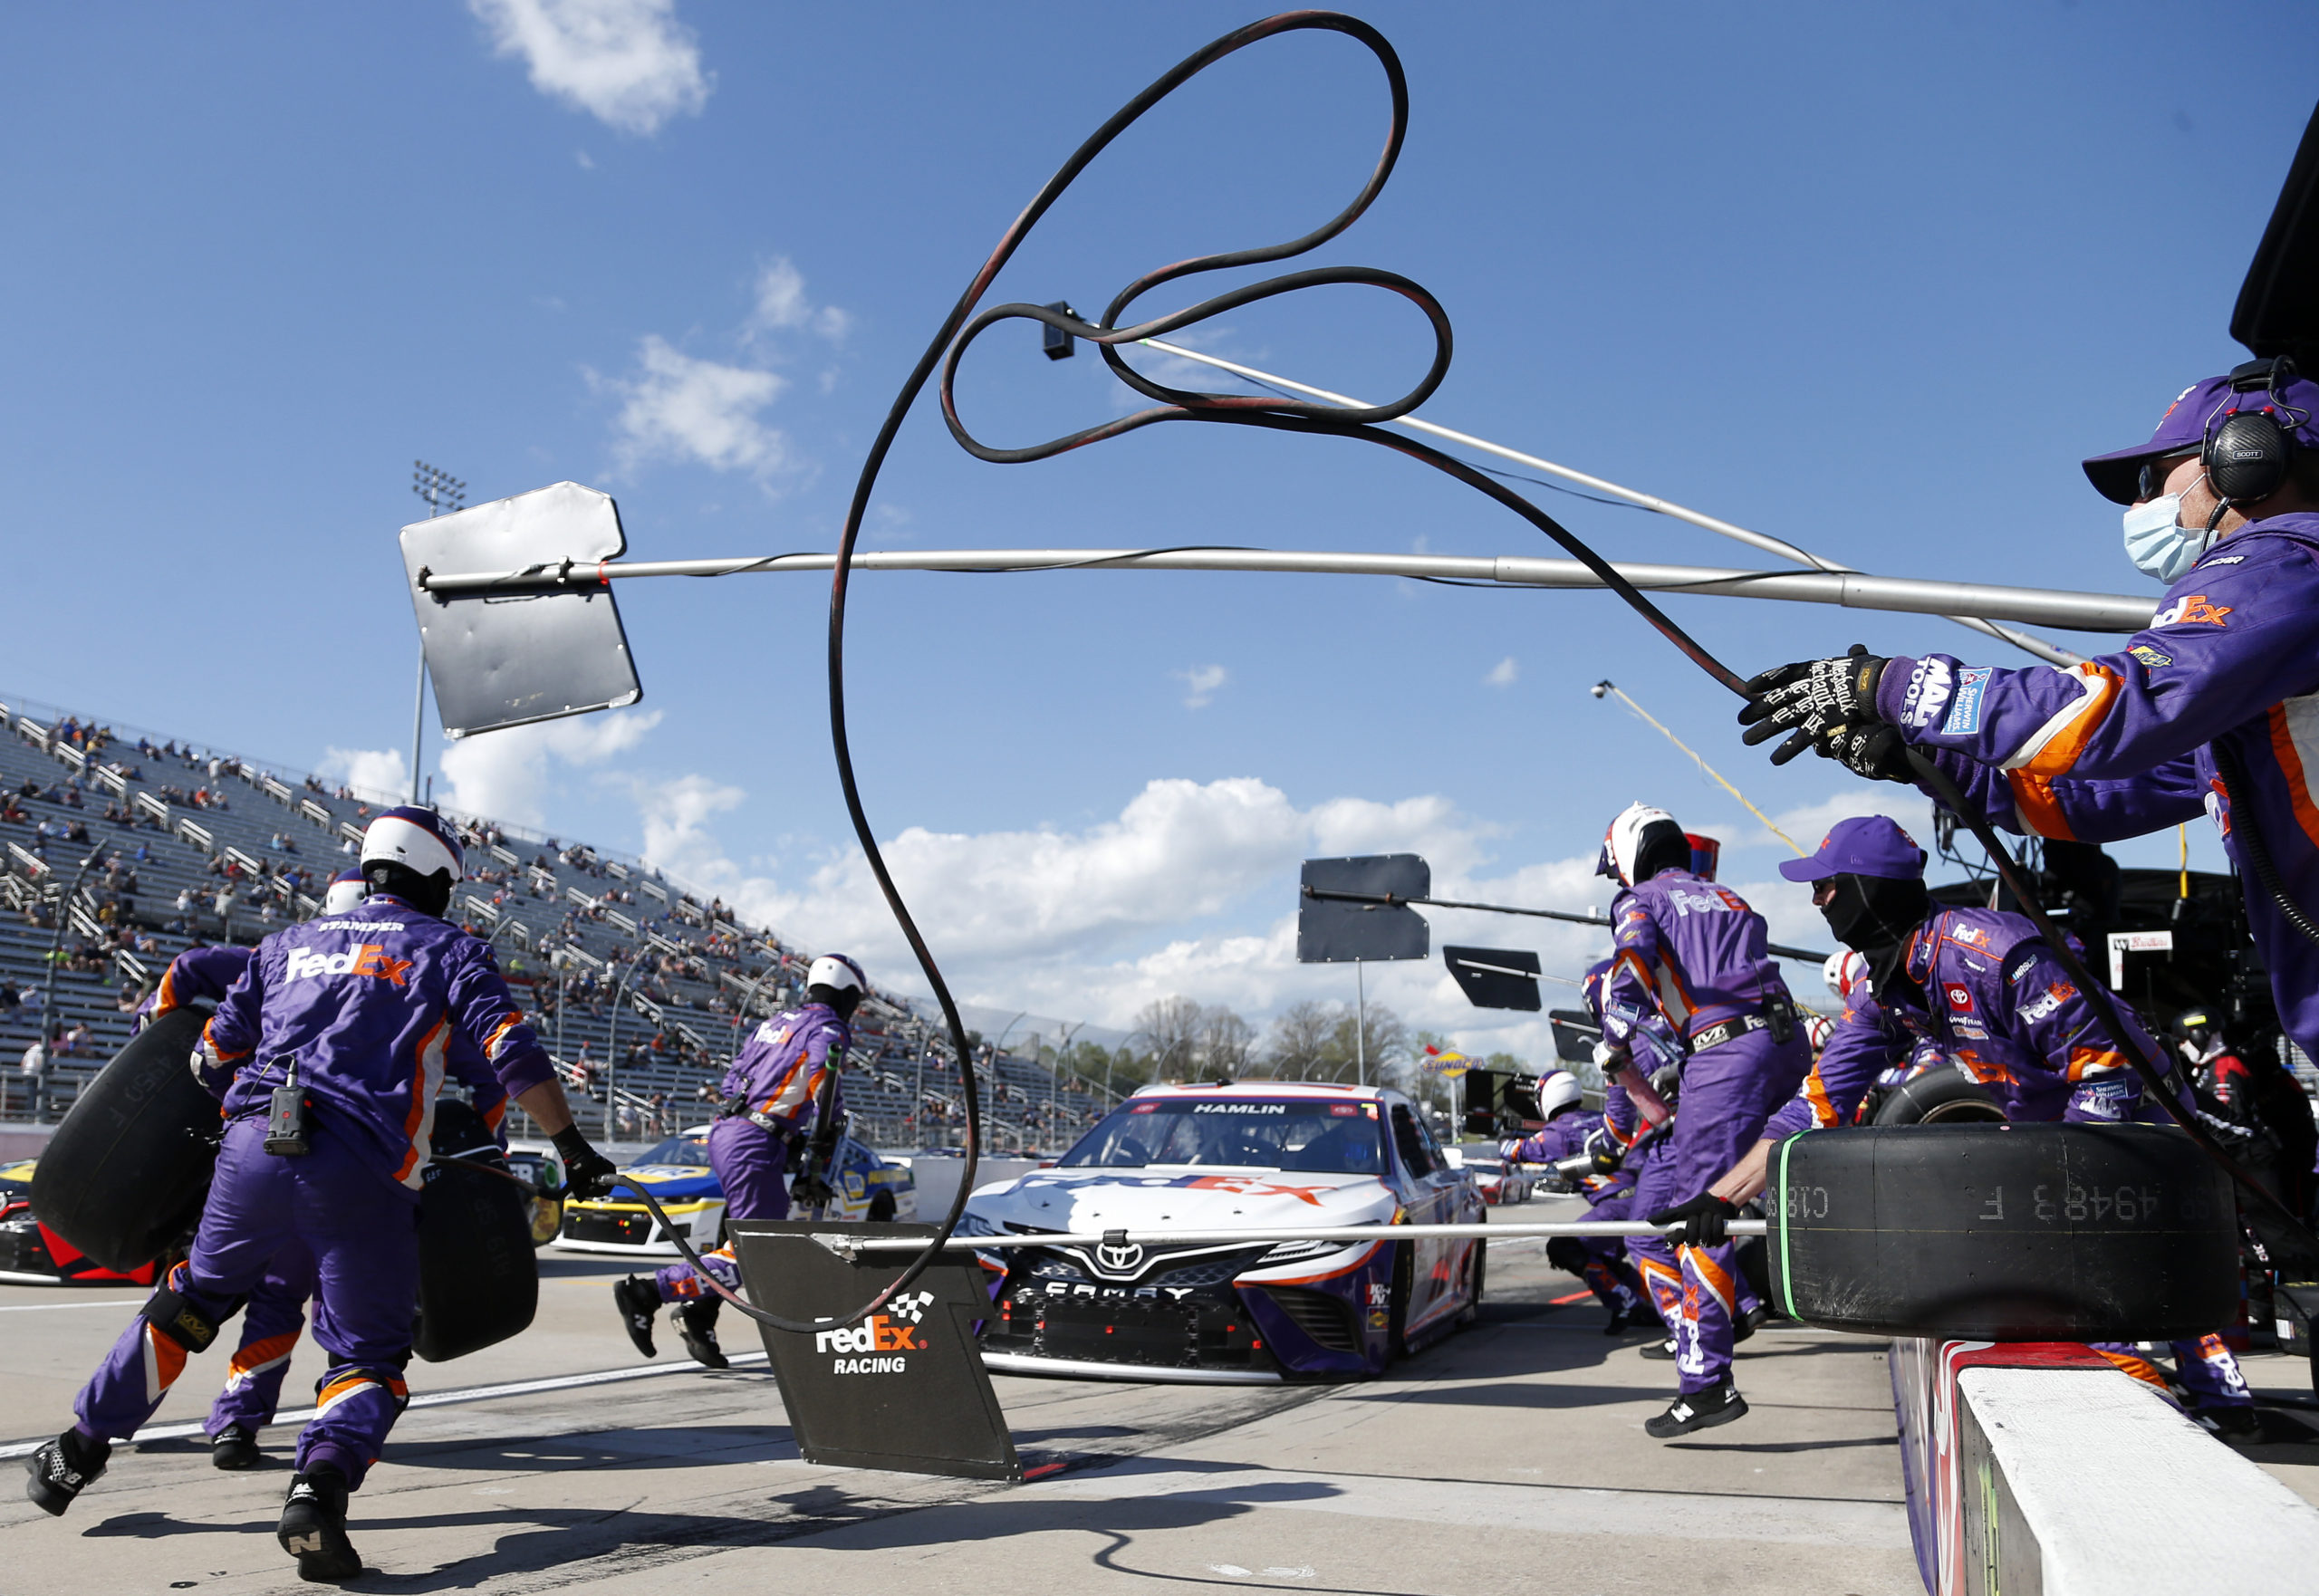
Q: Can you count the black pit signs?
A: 4